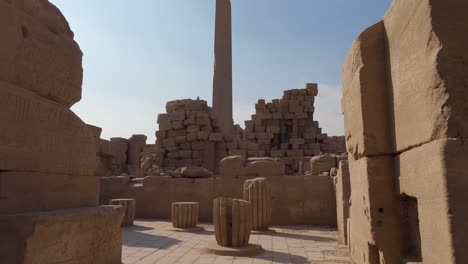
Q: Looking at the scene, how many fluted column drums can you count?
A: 4